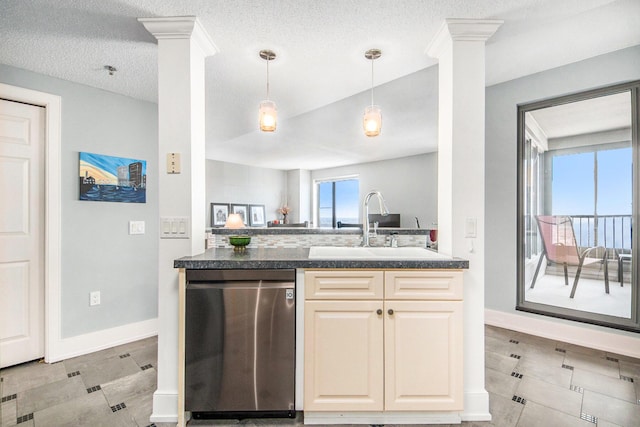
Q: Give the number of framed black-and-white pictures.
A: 3